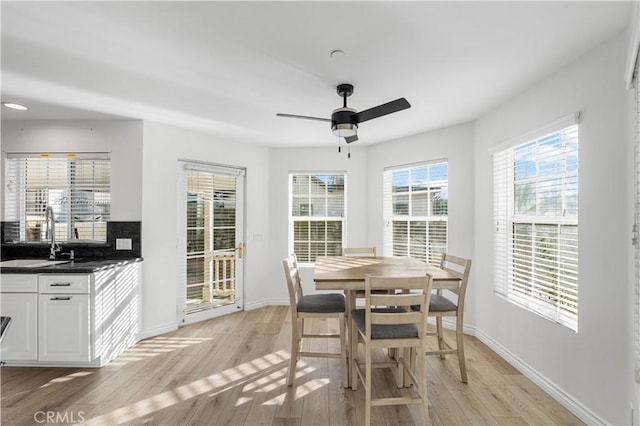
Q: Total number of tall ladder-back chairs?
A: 4